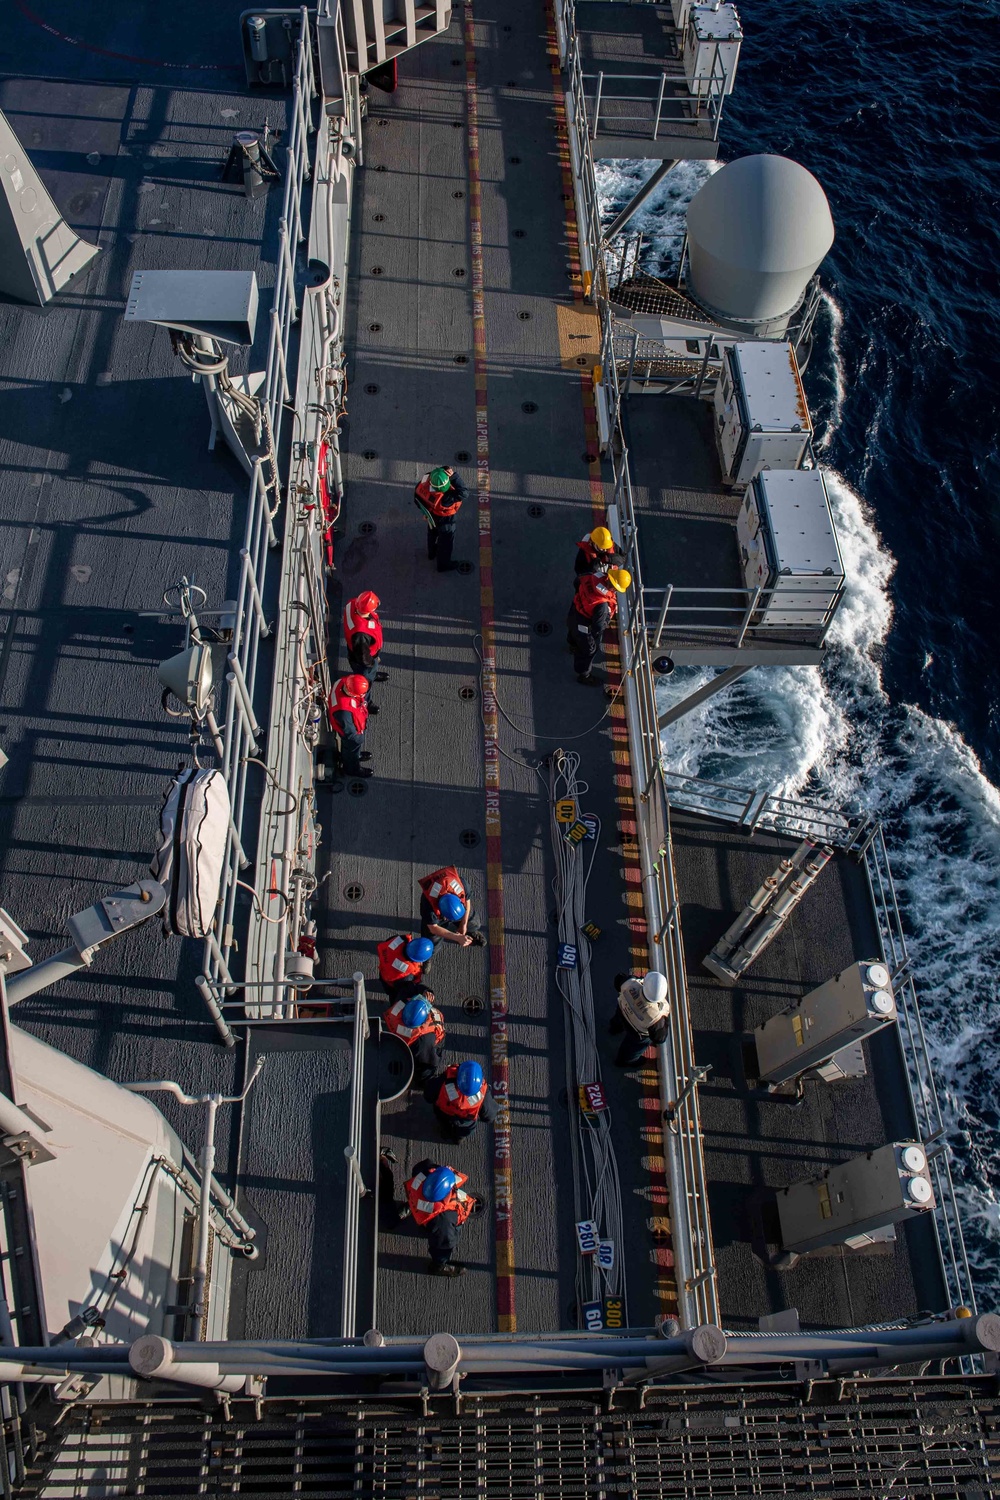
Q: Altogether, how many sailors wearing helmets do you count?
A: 11